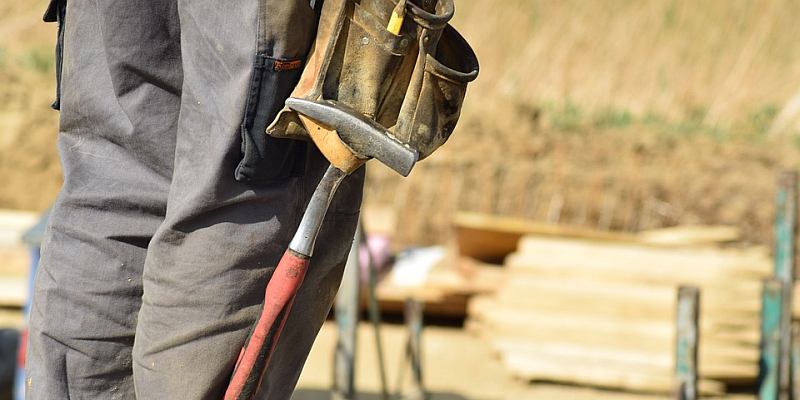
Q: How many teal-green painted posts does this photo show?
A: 3